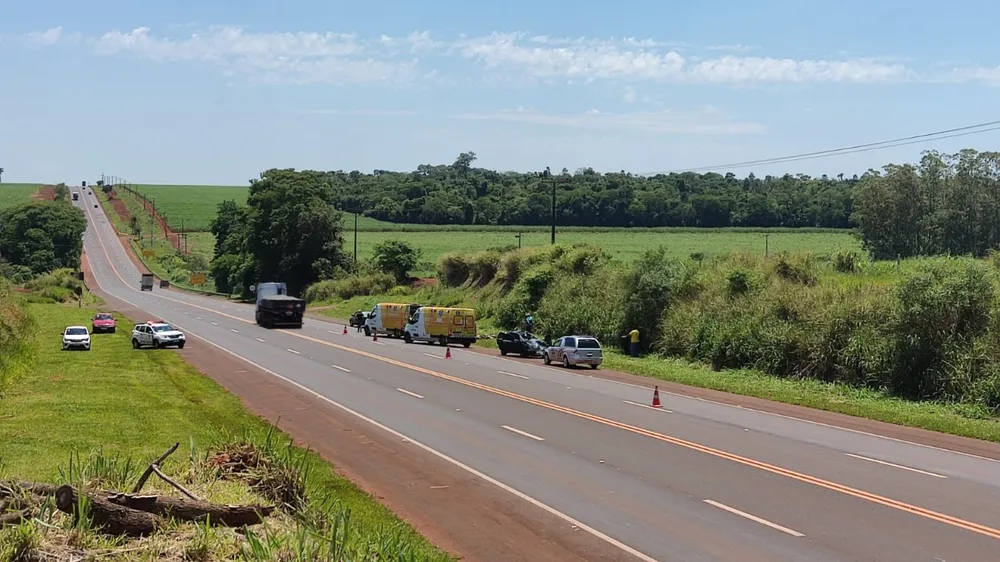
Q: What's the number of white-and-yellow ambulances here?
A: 2